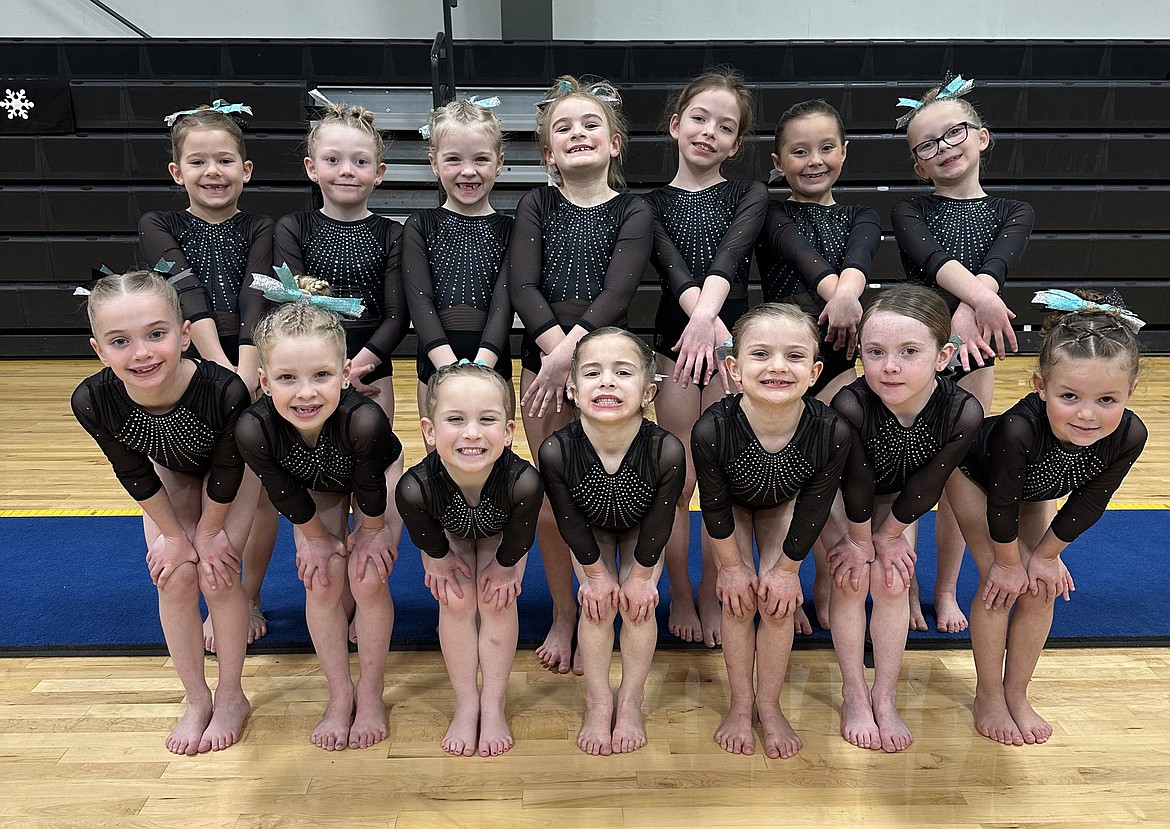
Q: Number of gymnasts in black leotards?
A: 14